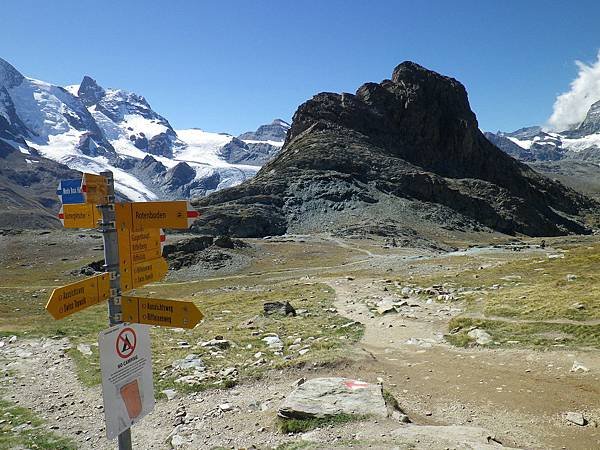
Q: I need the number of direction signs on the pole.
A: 8